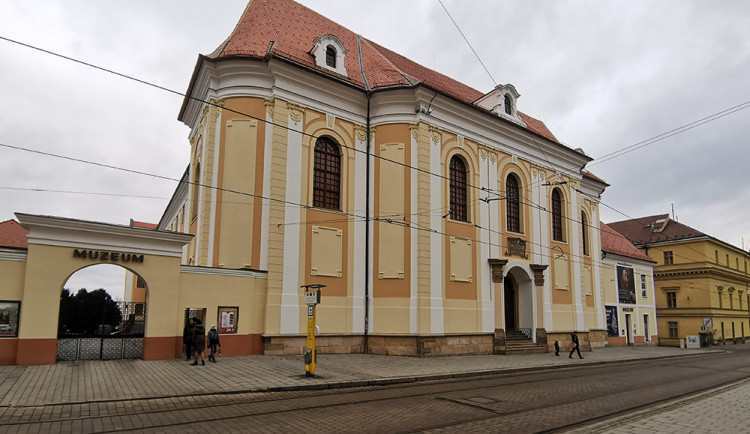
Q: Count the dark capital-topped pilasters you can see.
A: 2